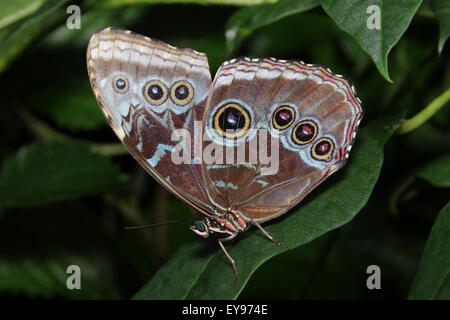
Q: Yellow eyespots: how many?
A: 7